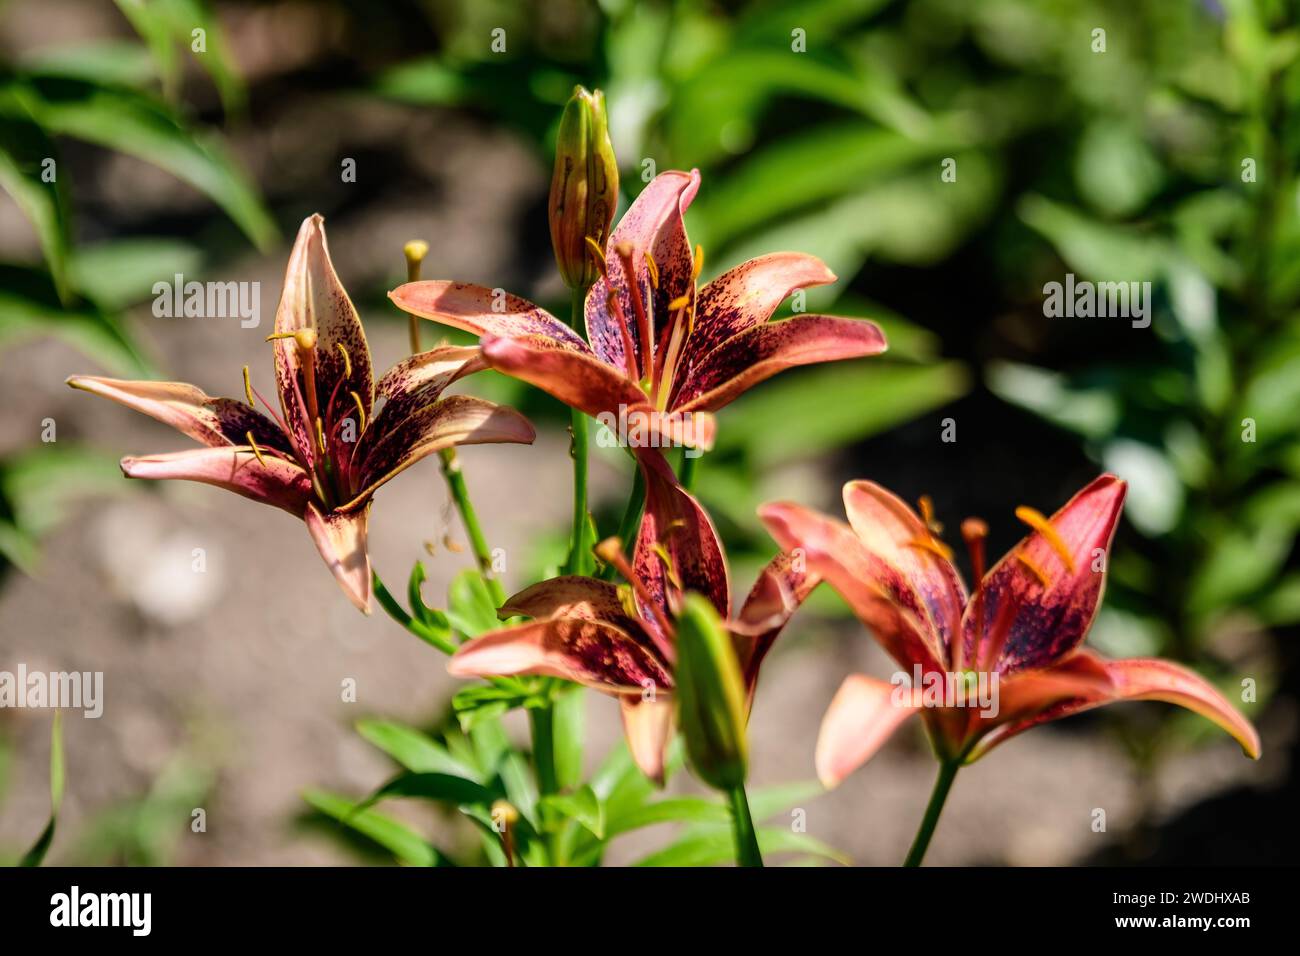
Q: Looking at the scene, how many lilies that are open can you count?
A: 4